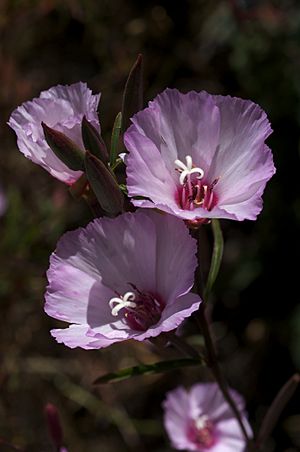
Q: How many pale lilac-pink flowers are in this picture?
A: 4